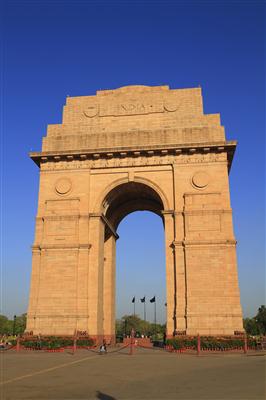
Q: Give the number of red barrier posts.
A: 5